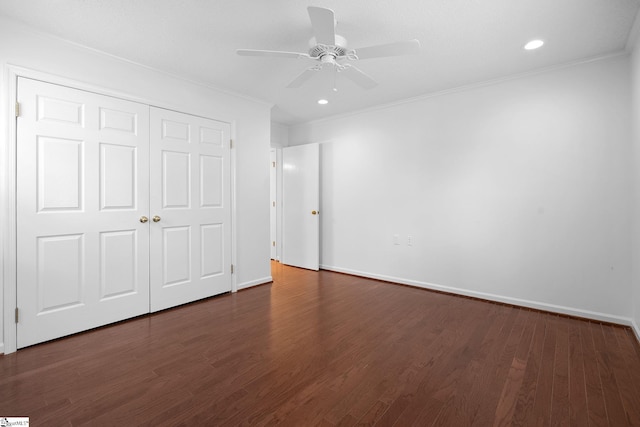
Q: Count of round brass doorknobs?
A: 3